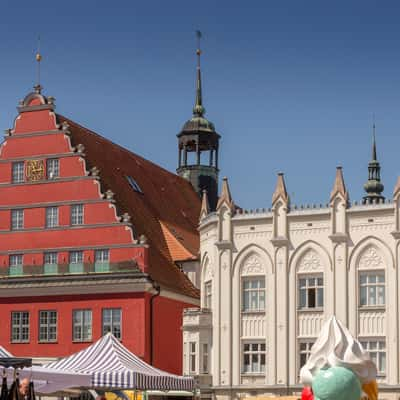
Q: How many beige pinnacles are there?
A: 5